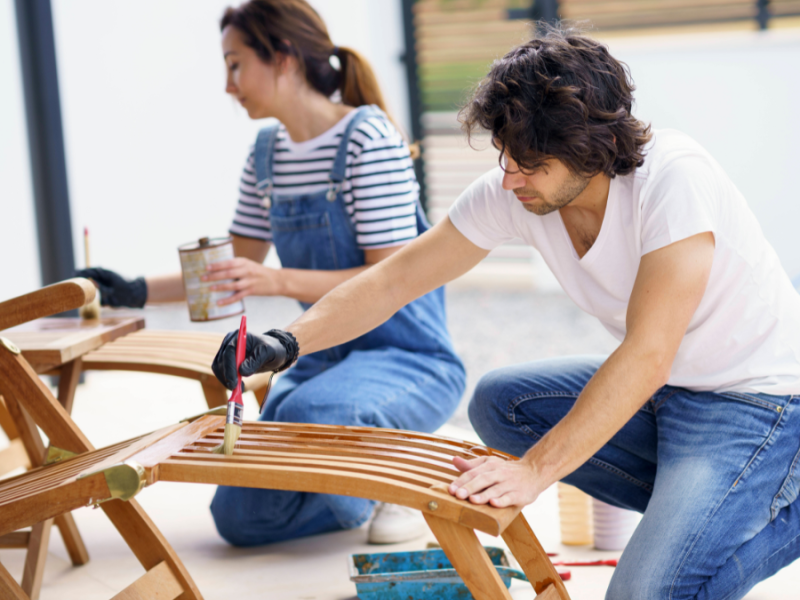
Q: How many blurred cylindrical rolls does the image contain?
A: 2